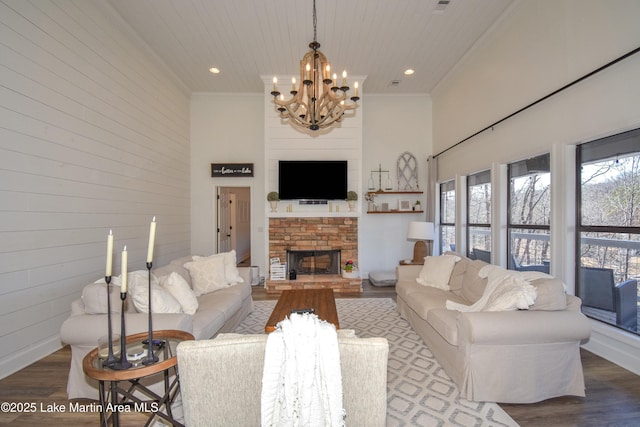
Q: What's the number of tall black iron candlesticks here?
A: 3